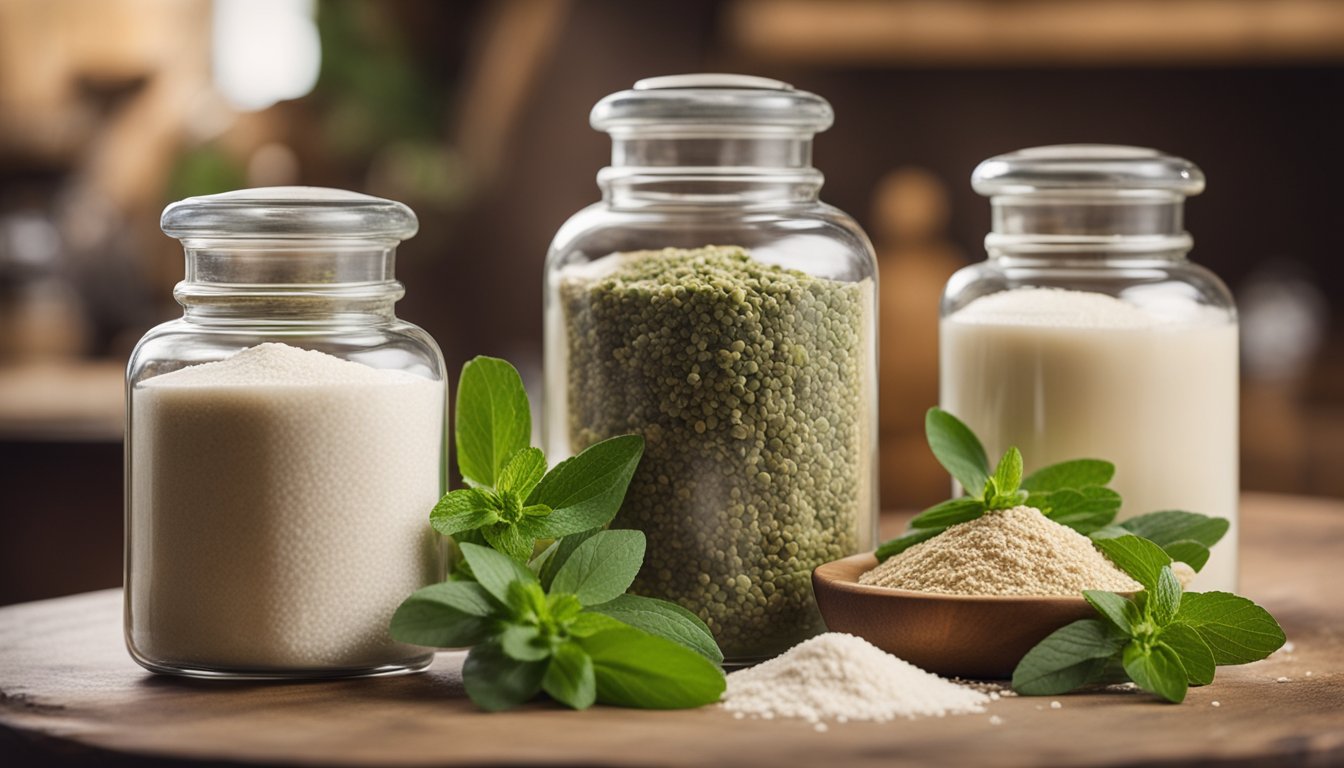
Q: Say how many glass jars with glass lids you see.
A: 3